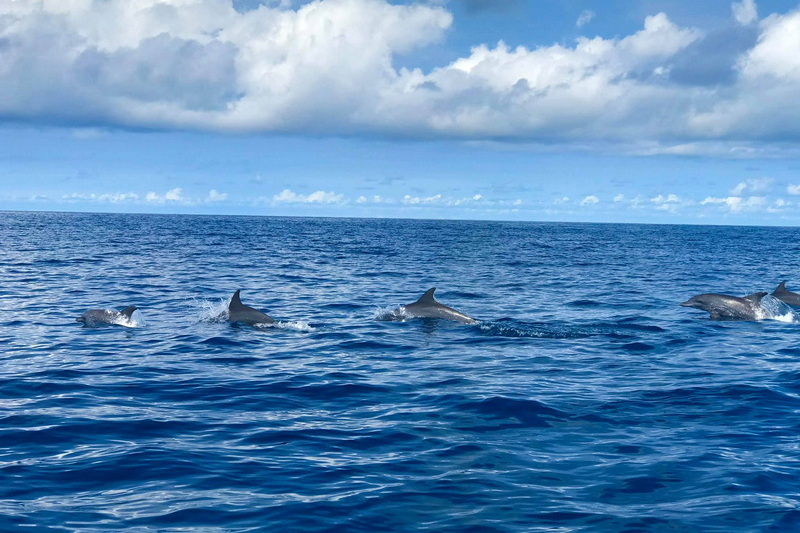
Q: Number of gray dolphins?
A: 5